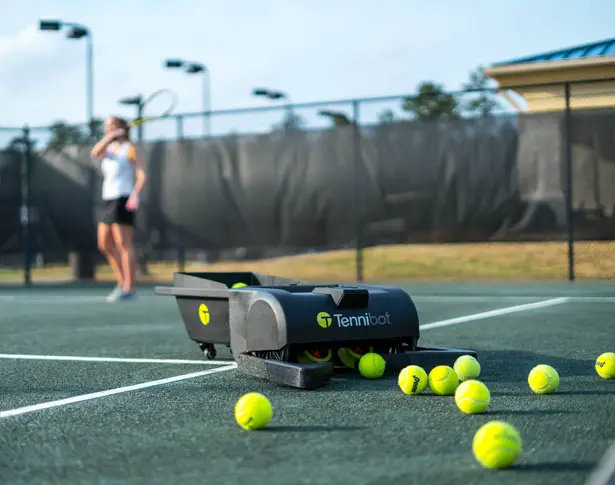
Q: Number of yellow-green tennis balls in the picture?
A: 10